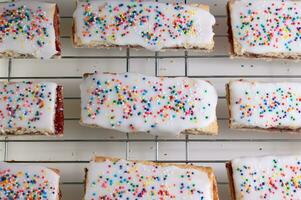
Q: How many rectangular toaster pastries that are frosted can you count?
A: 9